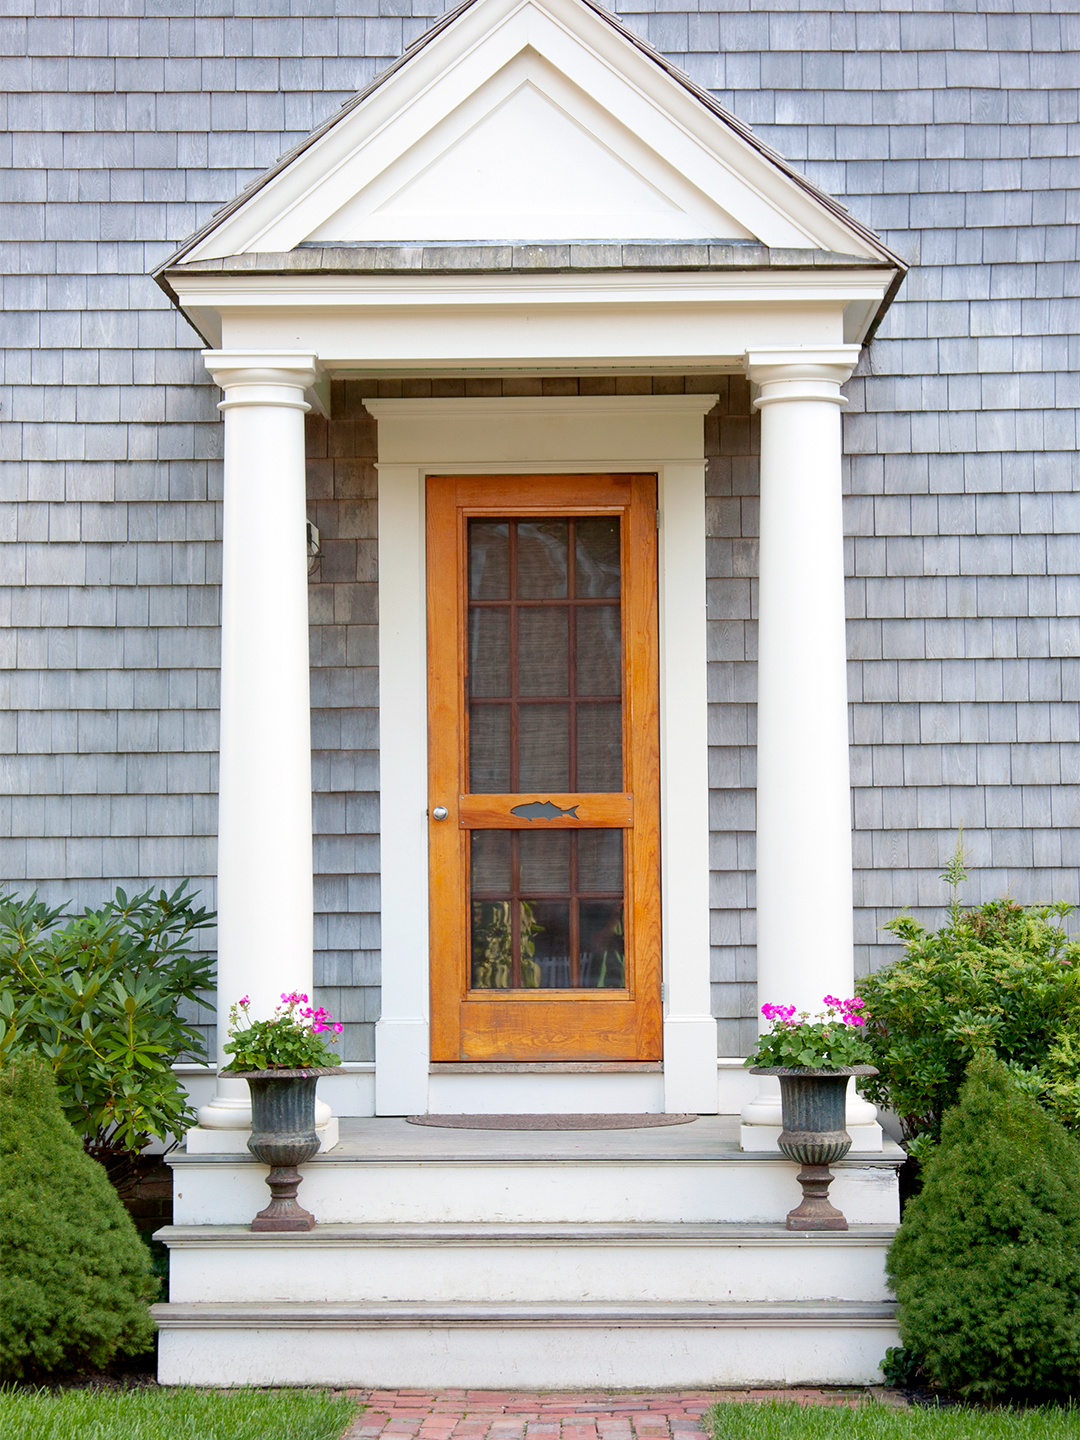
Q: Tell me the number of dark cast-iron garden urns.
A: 2